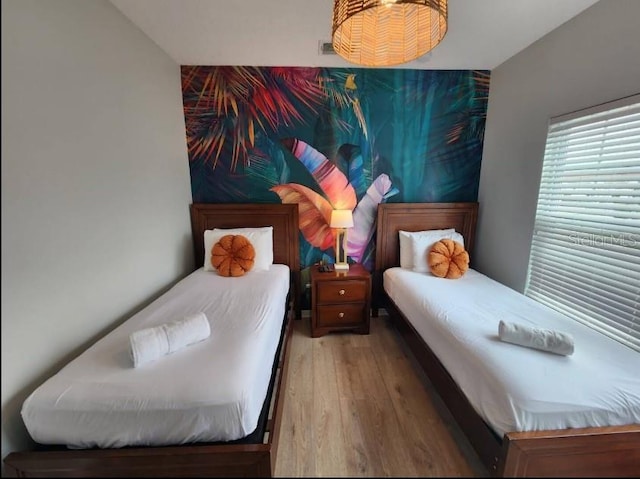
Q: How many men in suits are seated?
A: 0